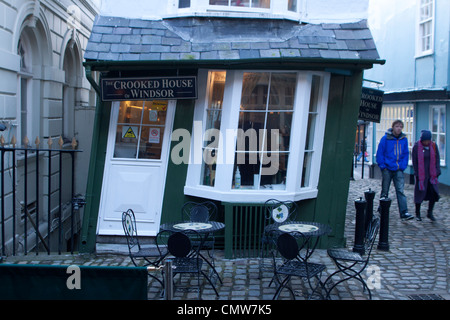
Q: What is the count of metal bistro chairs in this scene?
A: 6